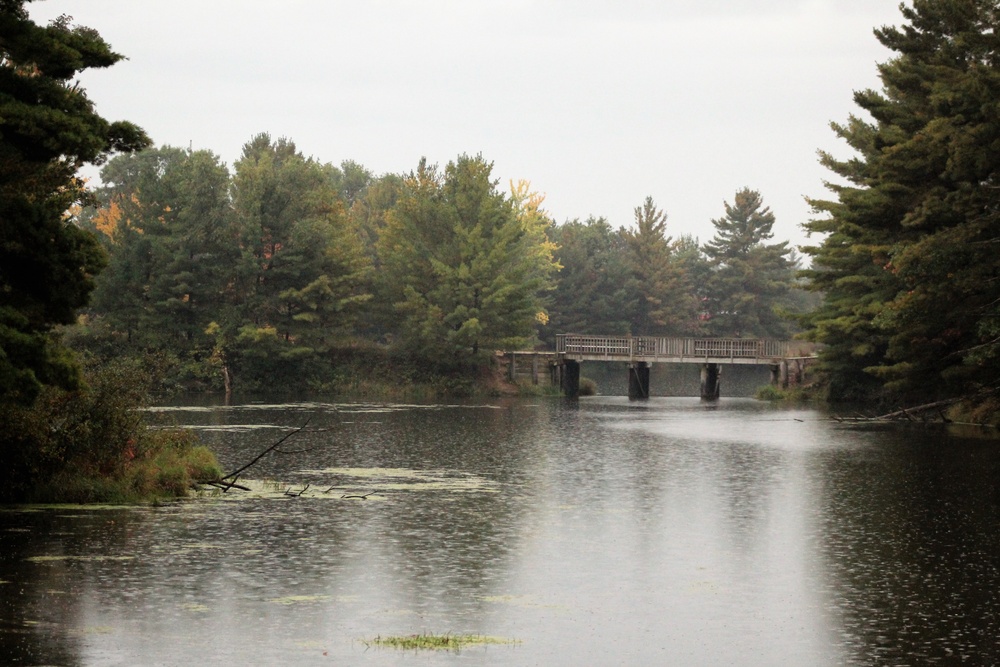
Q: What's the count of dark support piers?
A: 3